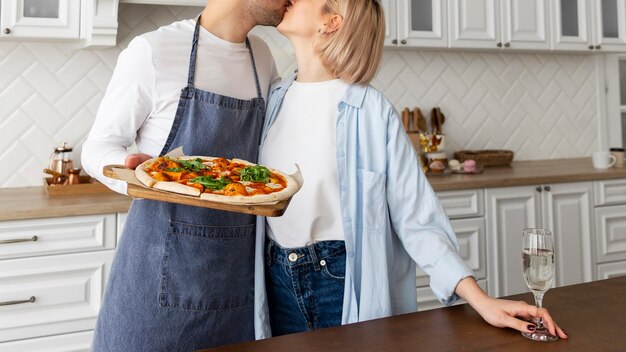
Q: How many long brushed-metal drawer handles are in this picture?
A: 2